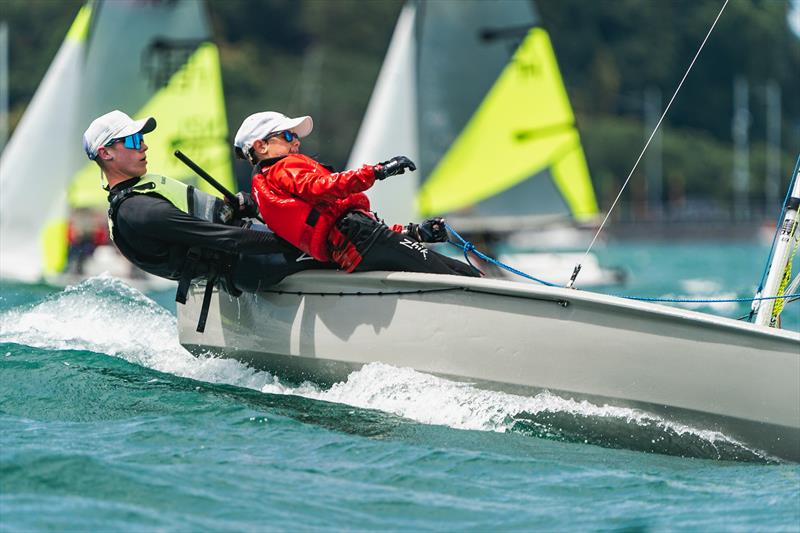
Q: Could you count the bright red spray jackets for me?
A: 1